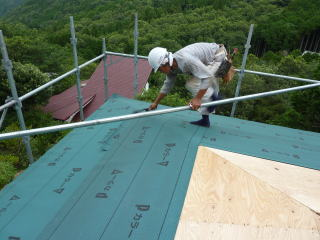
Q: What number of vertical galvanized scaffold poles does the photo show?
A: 5